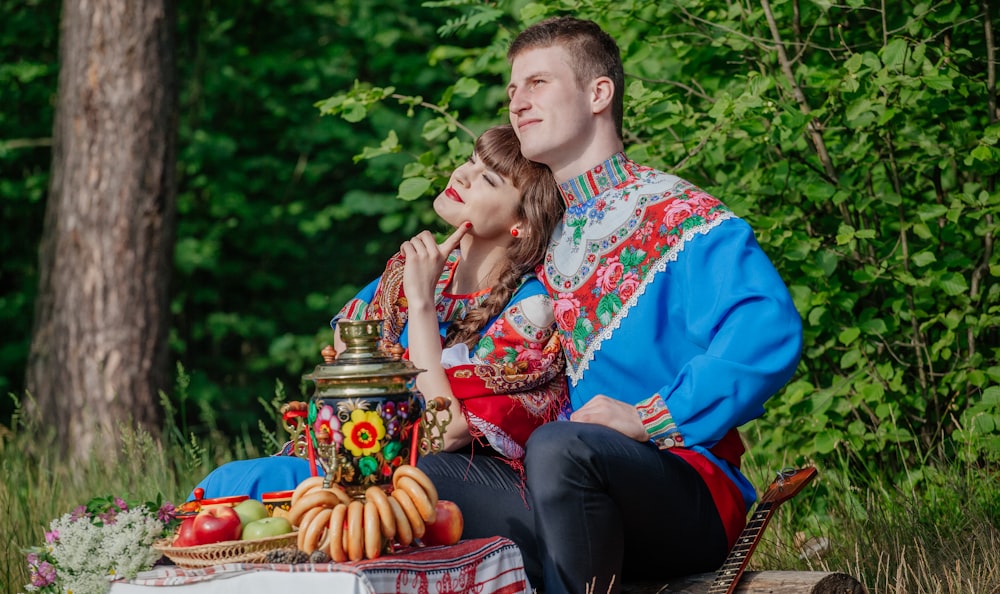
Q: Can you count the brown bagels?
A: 13